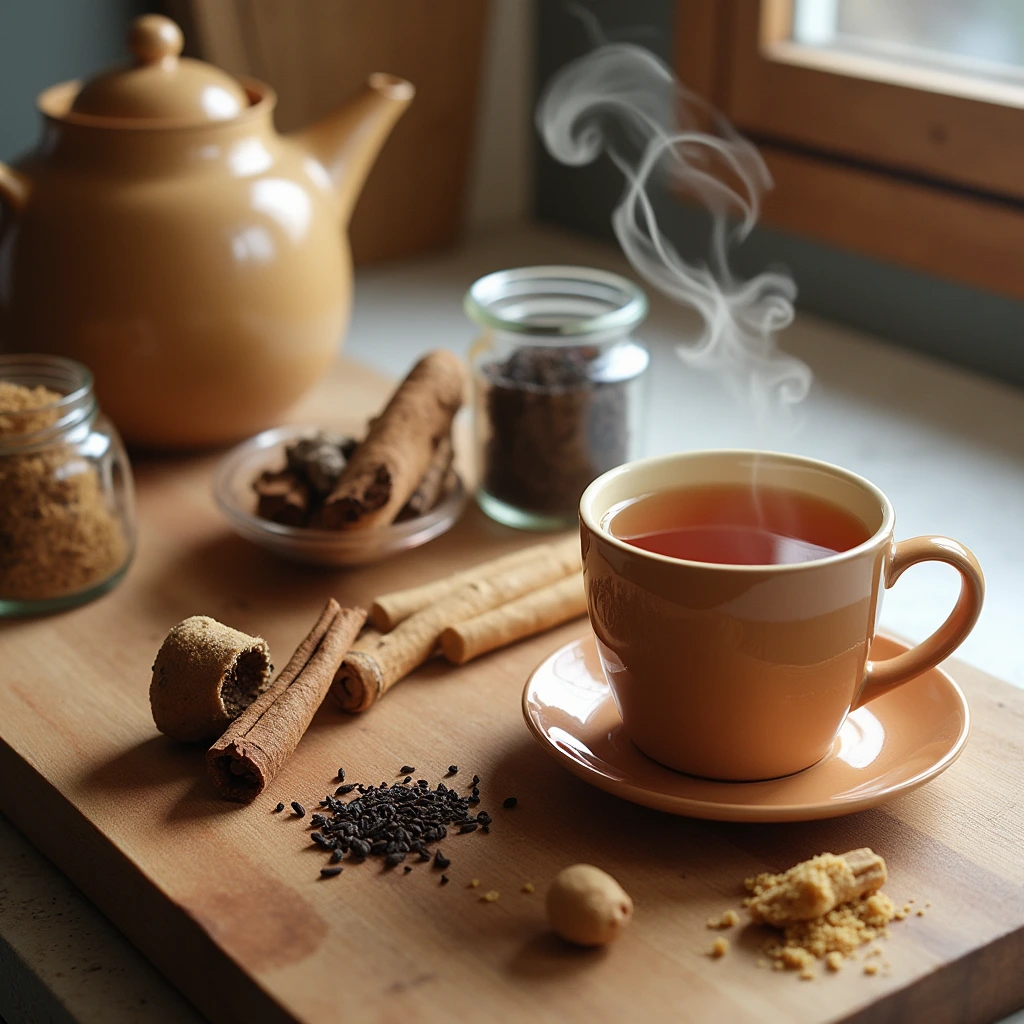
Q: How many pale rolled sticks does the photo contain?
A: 3